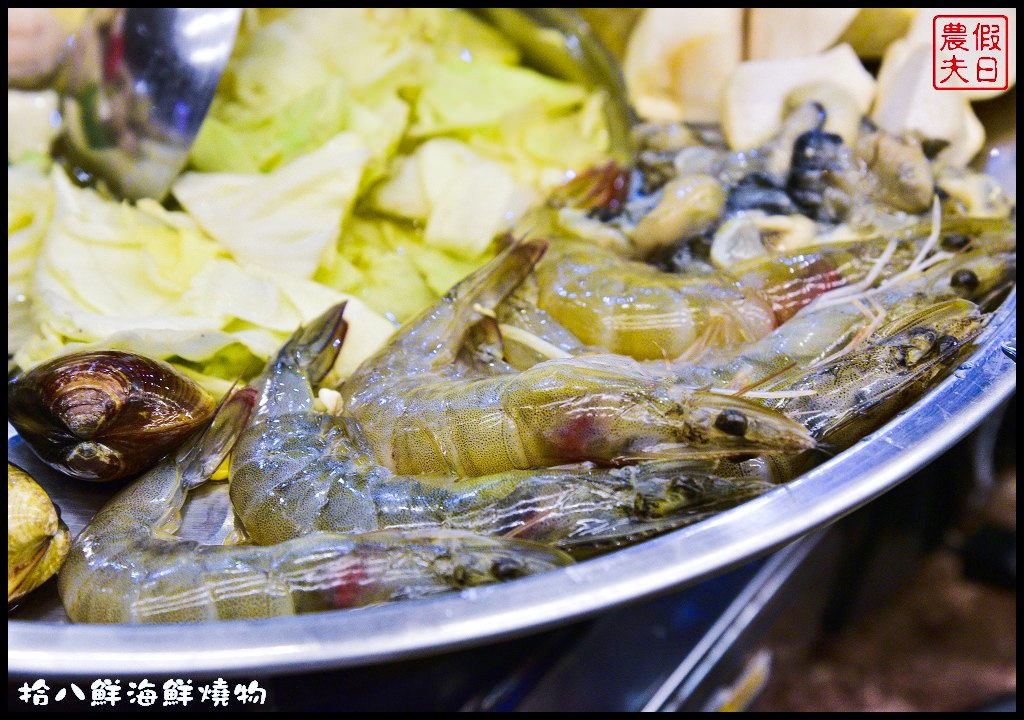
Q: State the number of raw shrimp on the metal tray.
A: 6